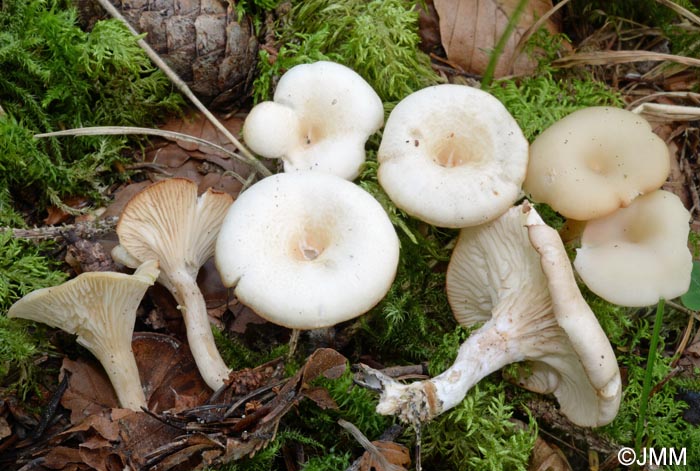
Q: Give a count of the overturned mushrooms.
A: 3